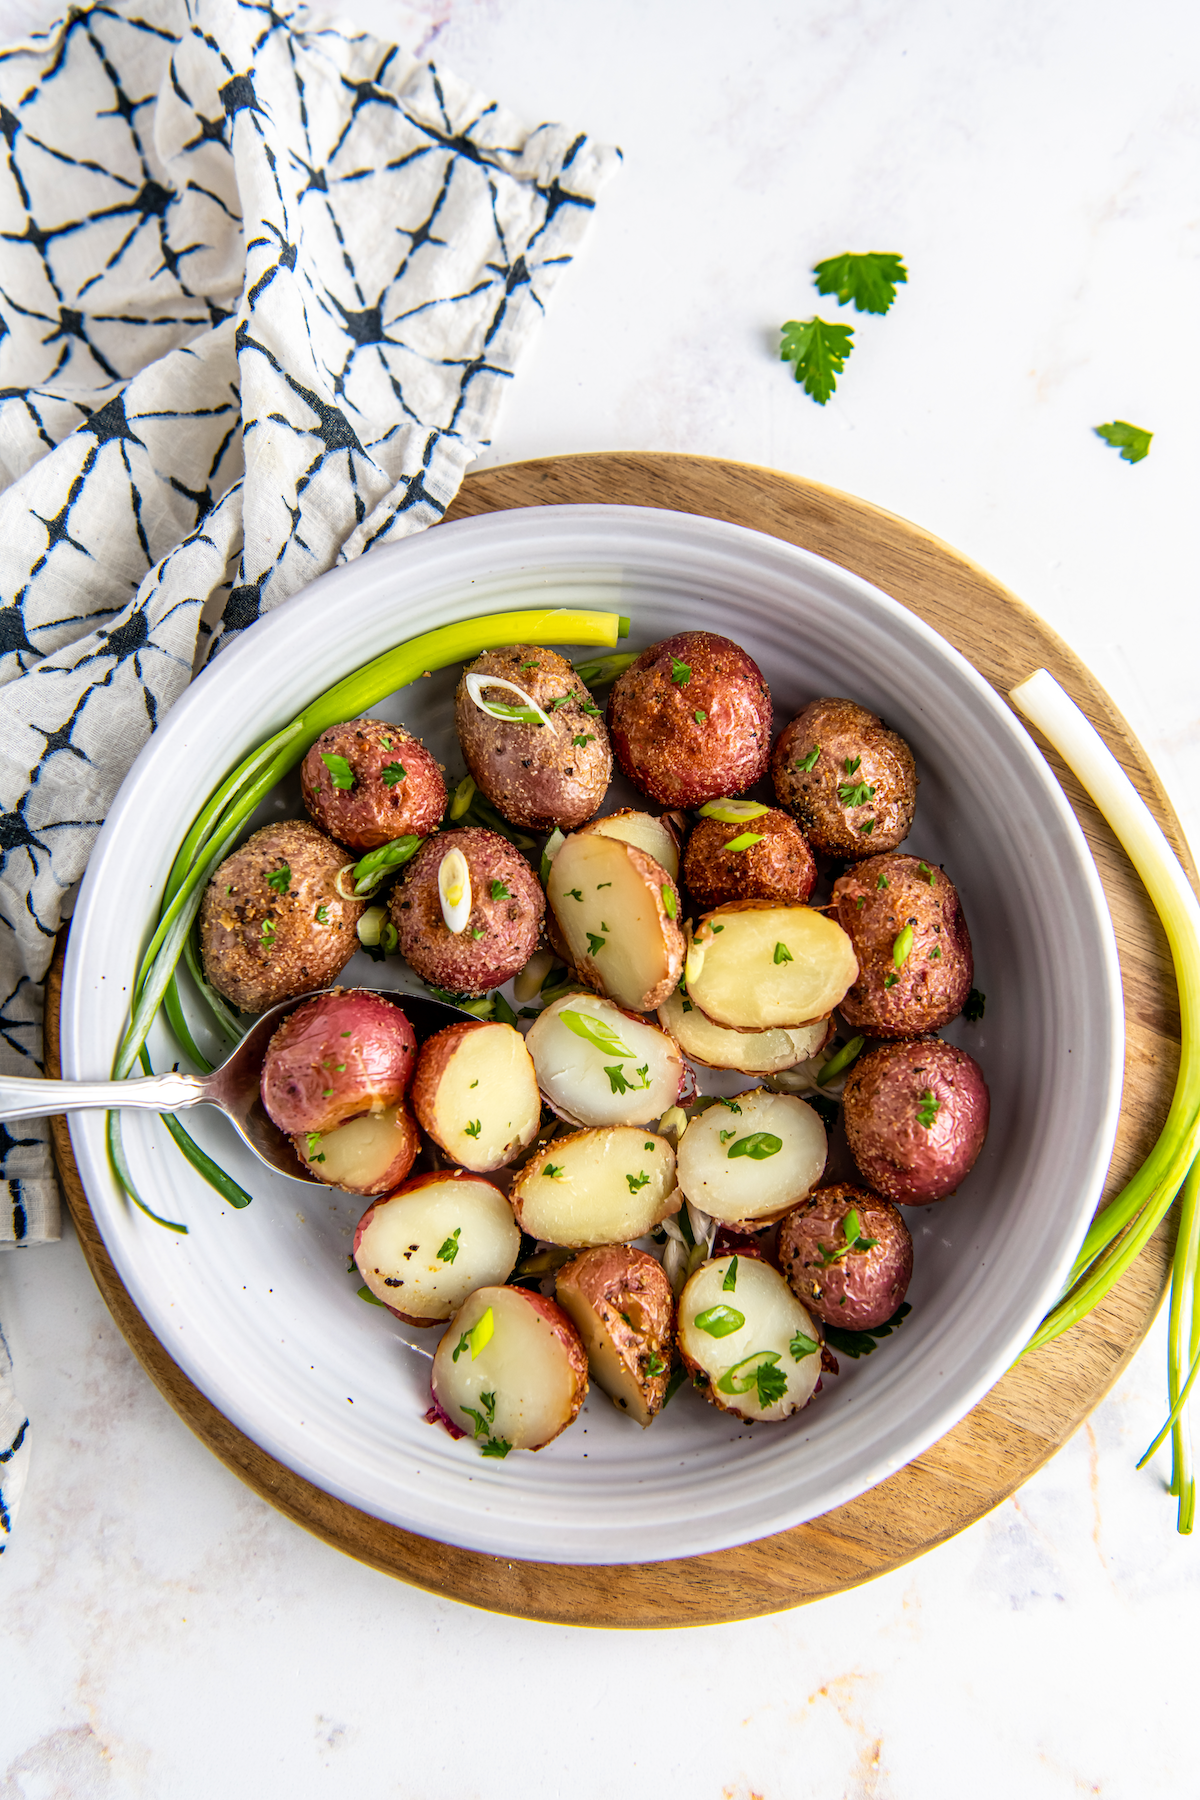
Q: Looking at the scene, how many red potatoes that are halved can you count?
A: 13